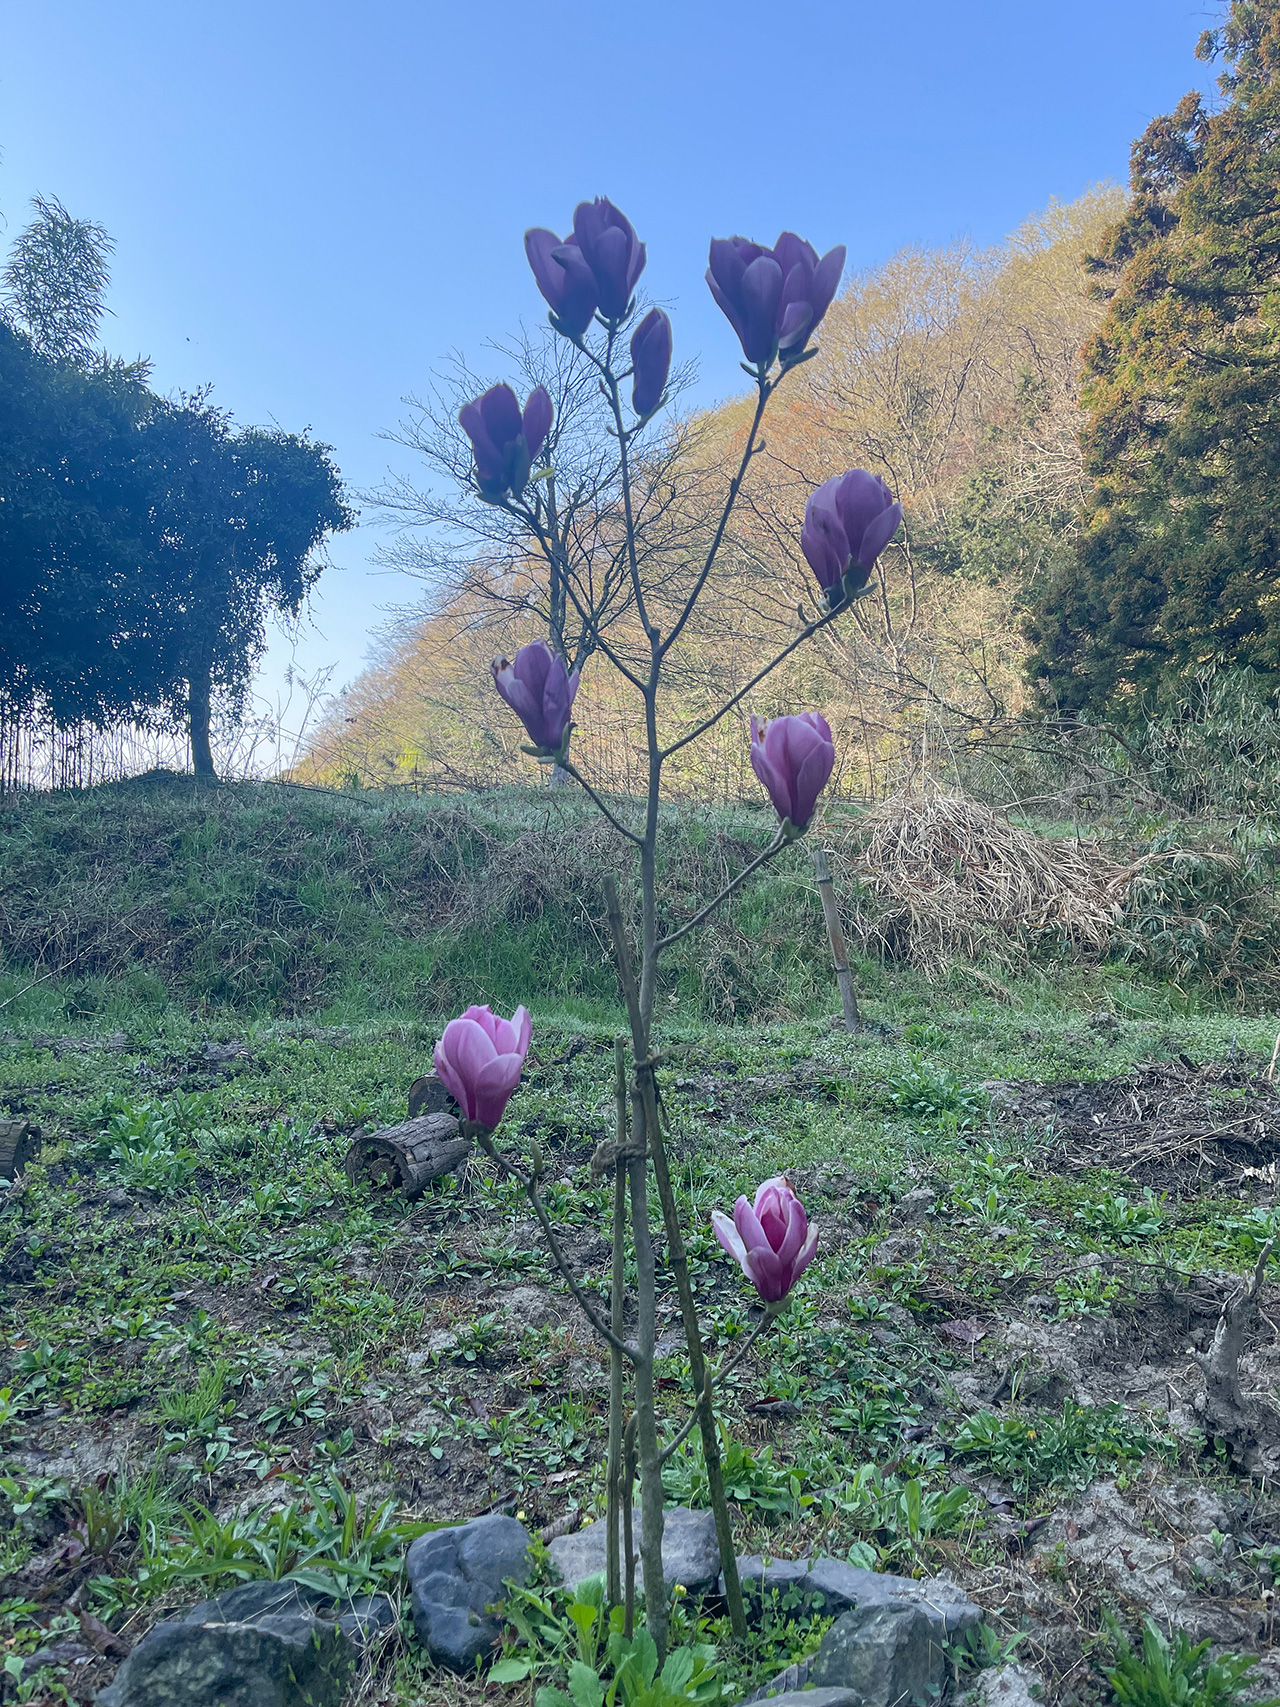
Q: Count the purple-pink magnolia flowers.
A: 11